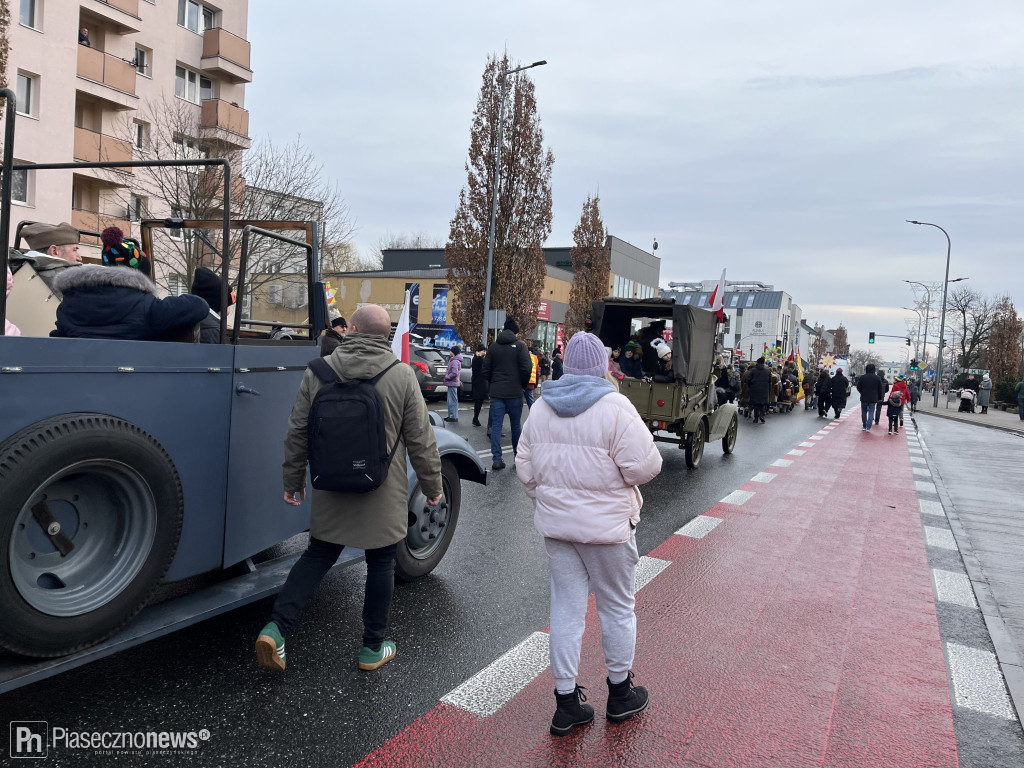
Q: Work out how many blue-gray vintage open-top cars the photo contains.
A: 1